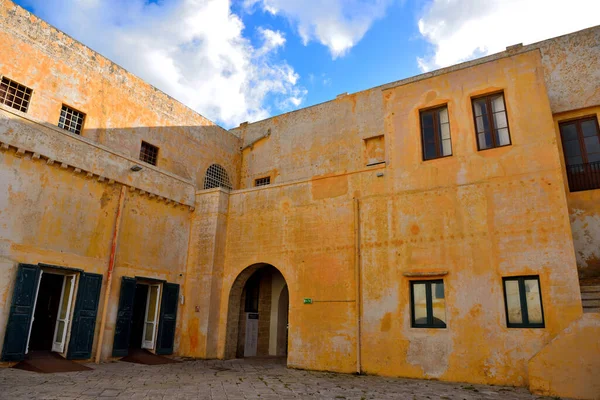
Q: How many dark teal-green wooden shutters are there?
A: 4